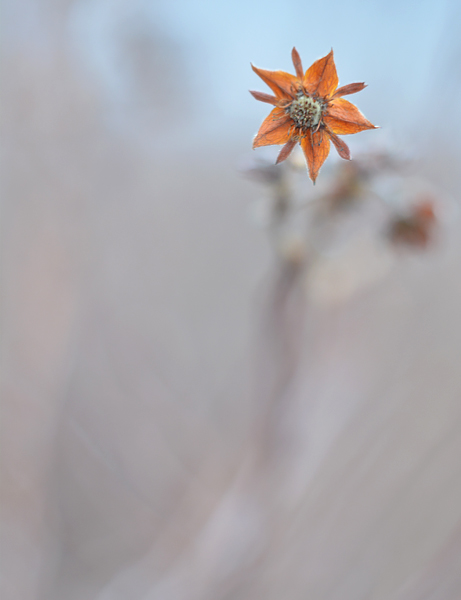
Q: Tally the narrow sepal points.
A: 5